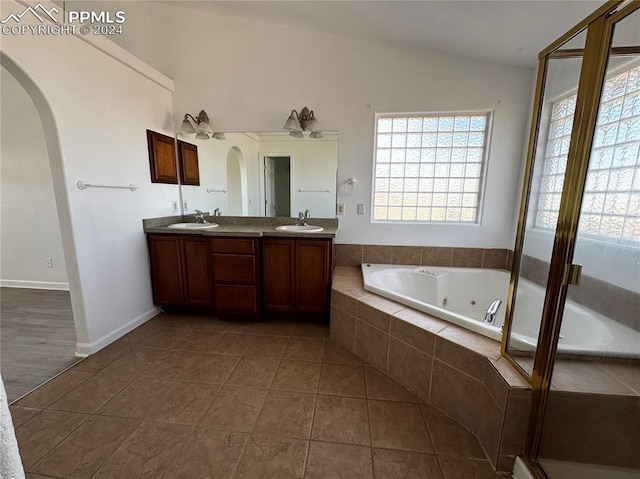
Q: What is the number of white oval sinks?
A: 2